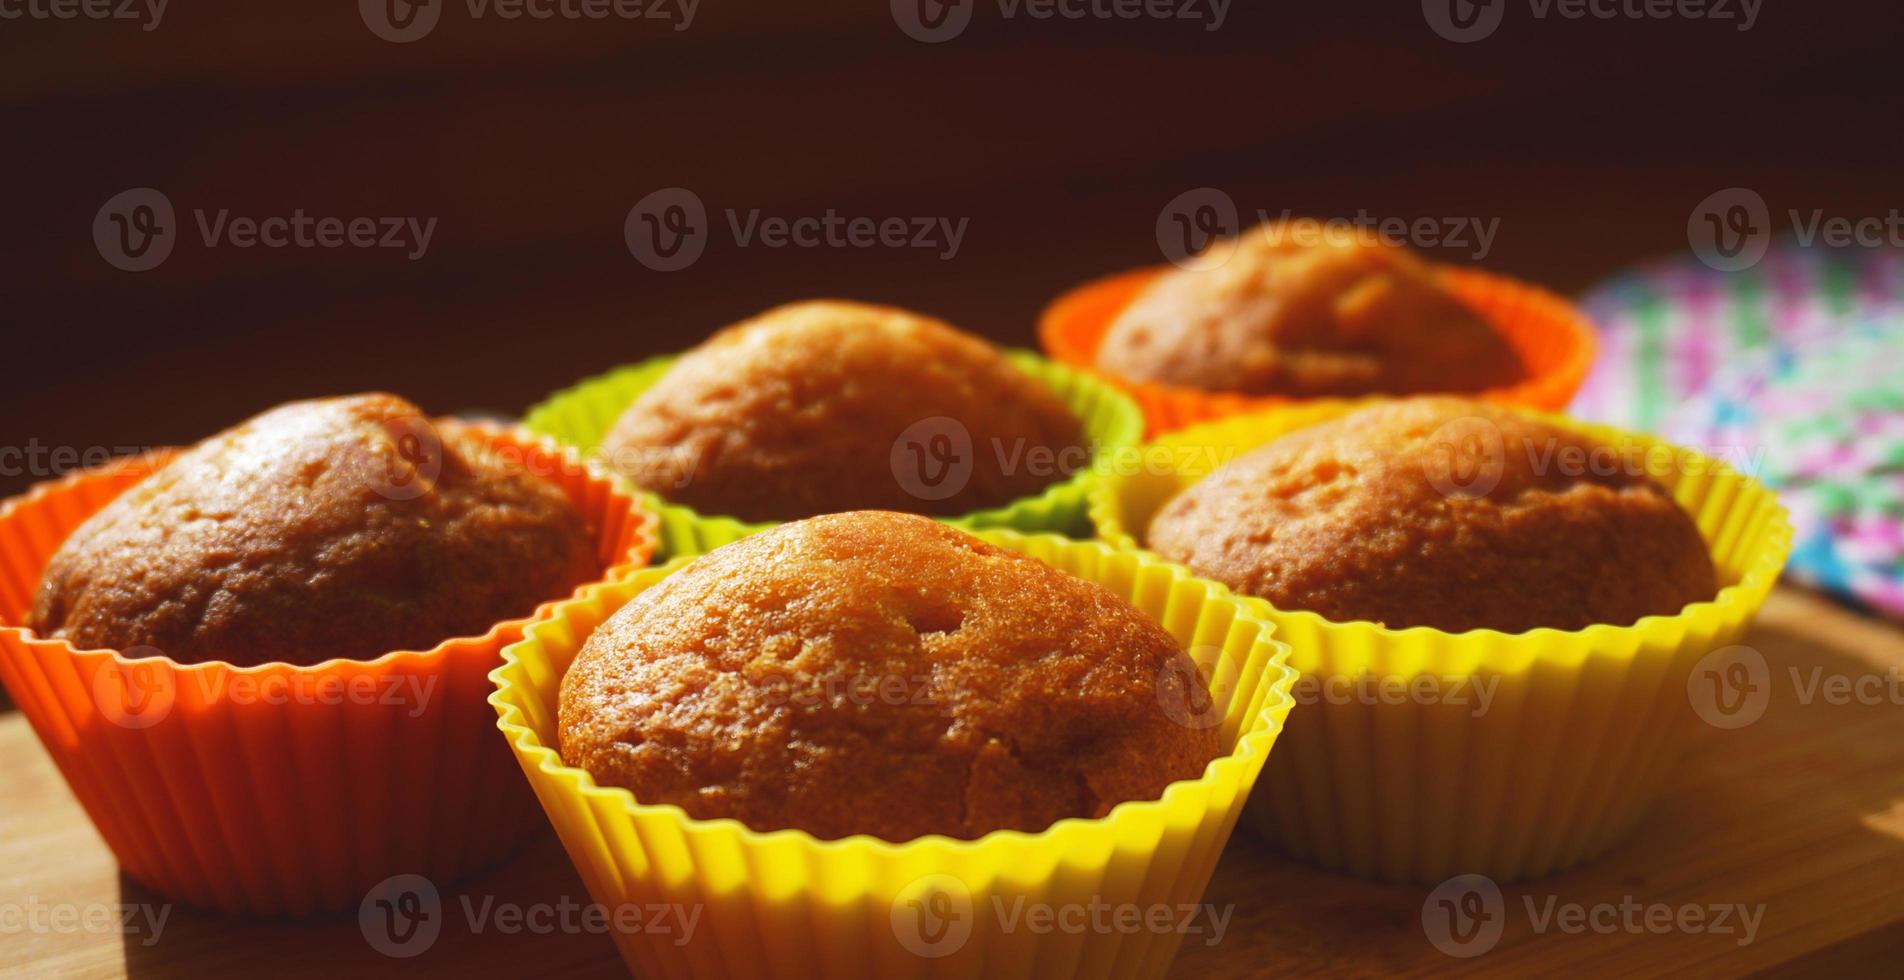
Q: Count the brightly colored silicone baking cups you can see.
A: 5